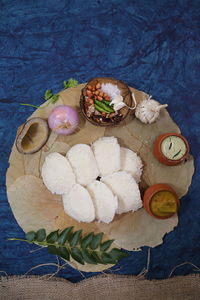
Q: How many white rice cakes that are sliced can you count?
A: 7